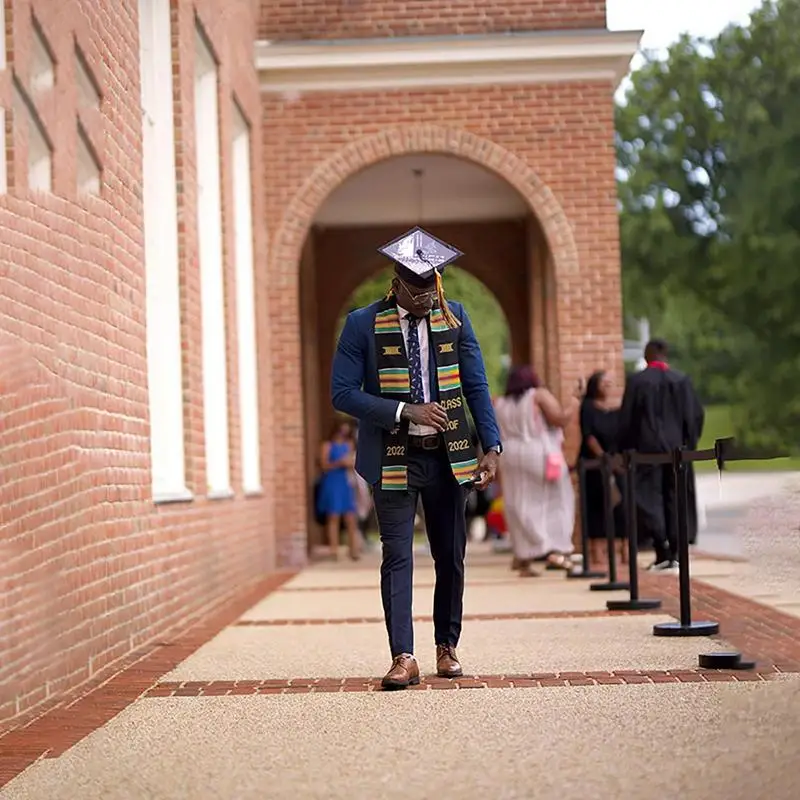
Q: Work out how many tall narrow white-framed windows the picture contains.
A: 3